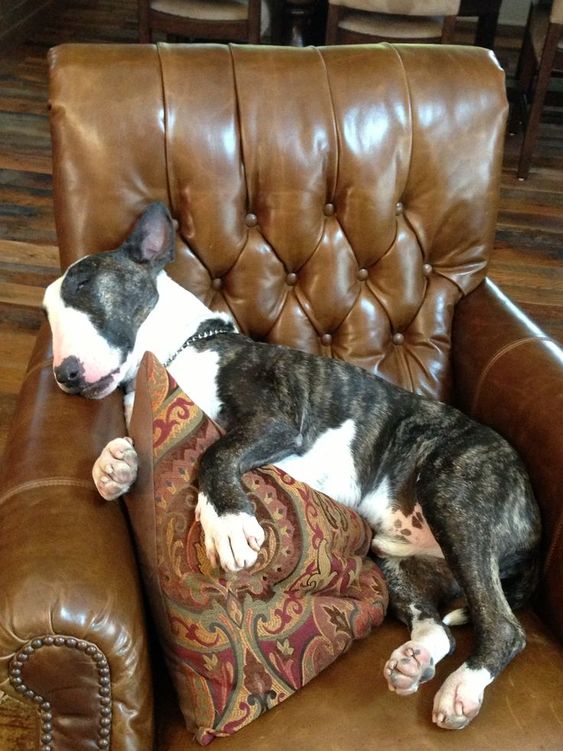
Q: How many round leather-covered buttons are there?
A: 10